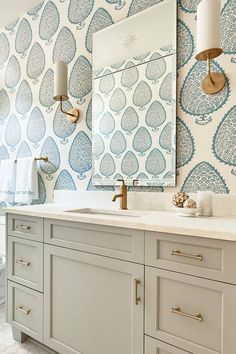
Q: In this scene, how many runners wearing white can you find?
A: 0